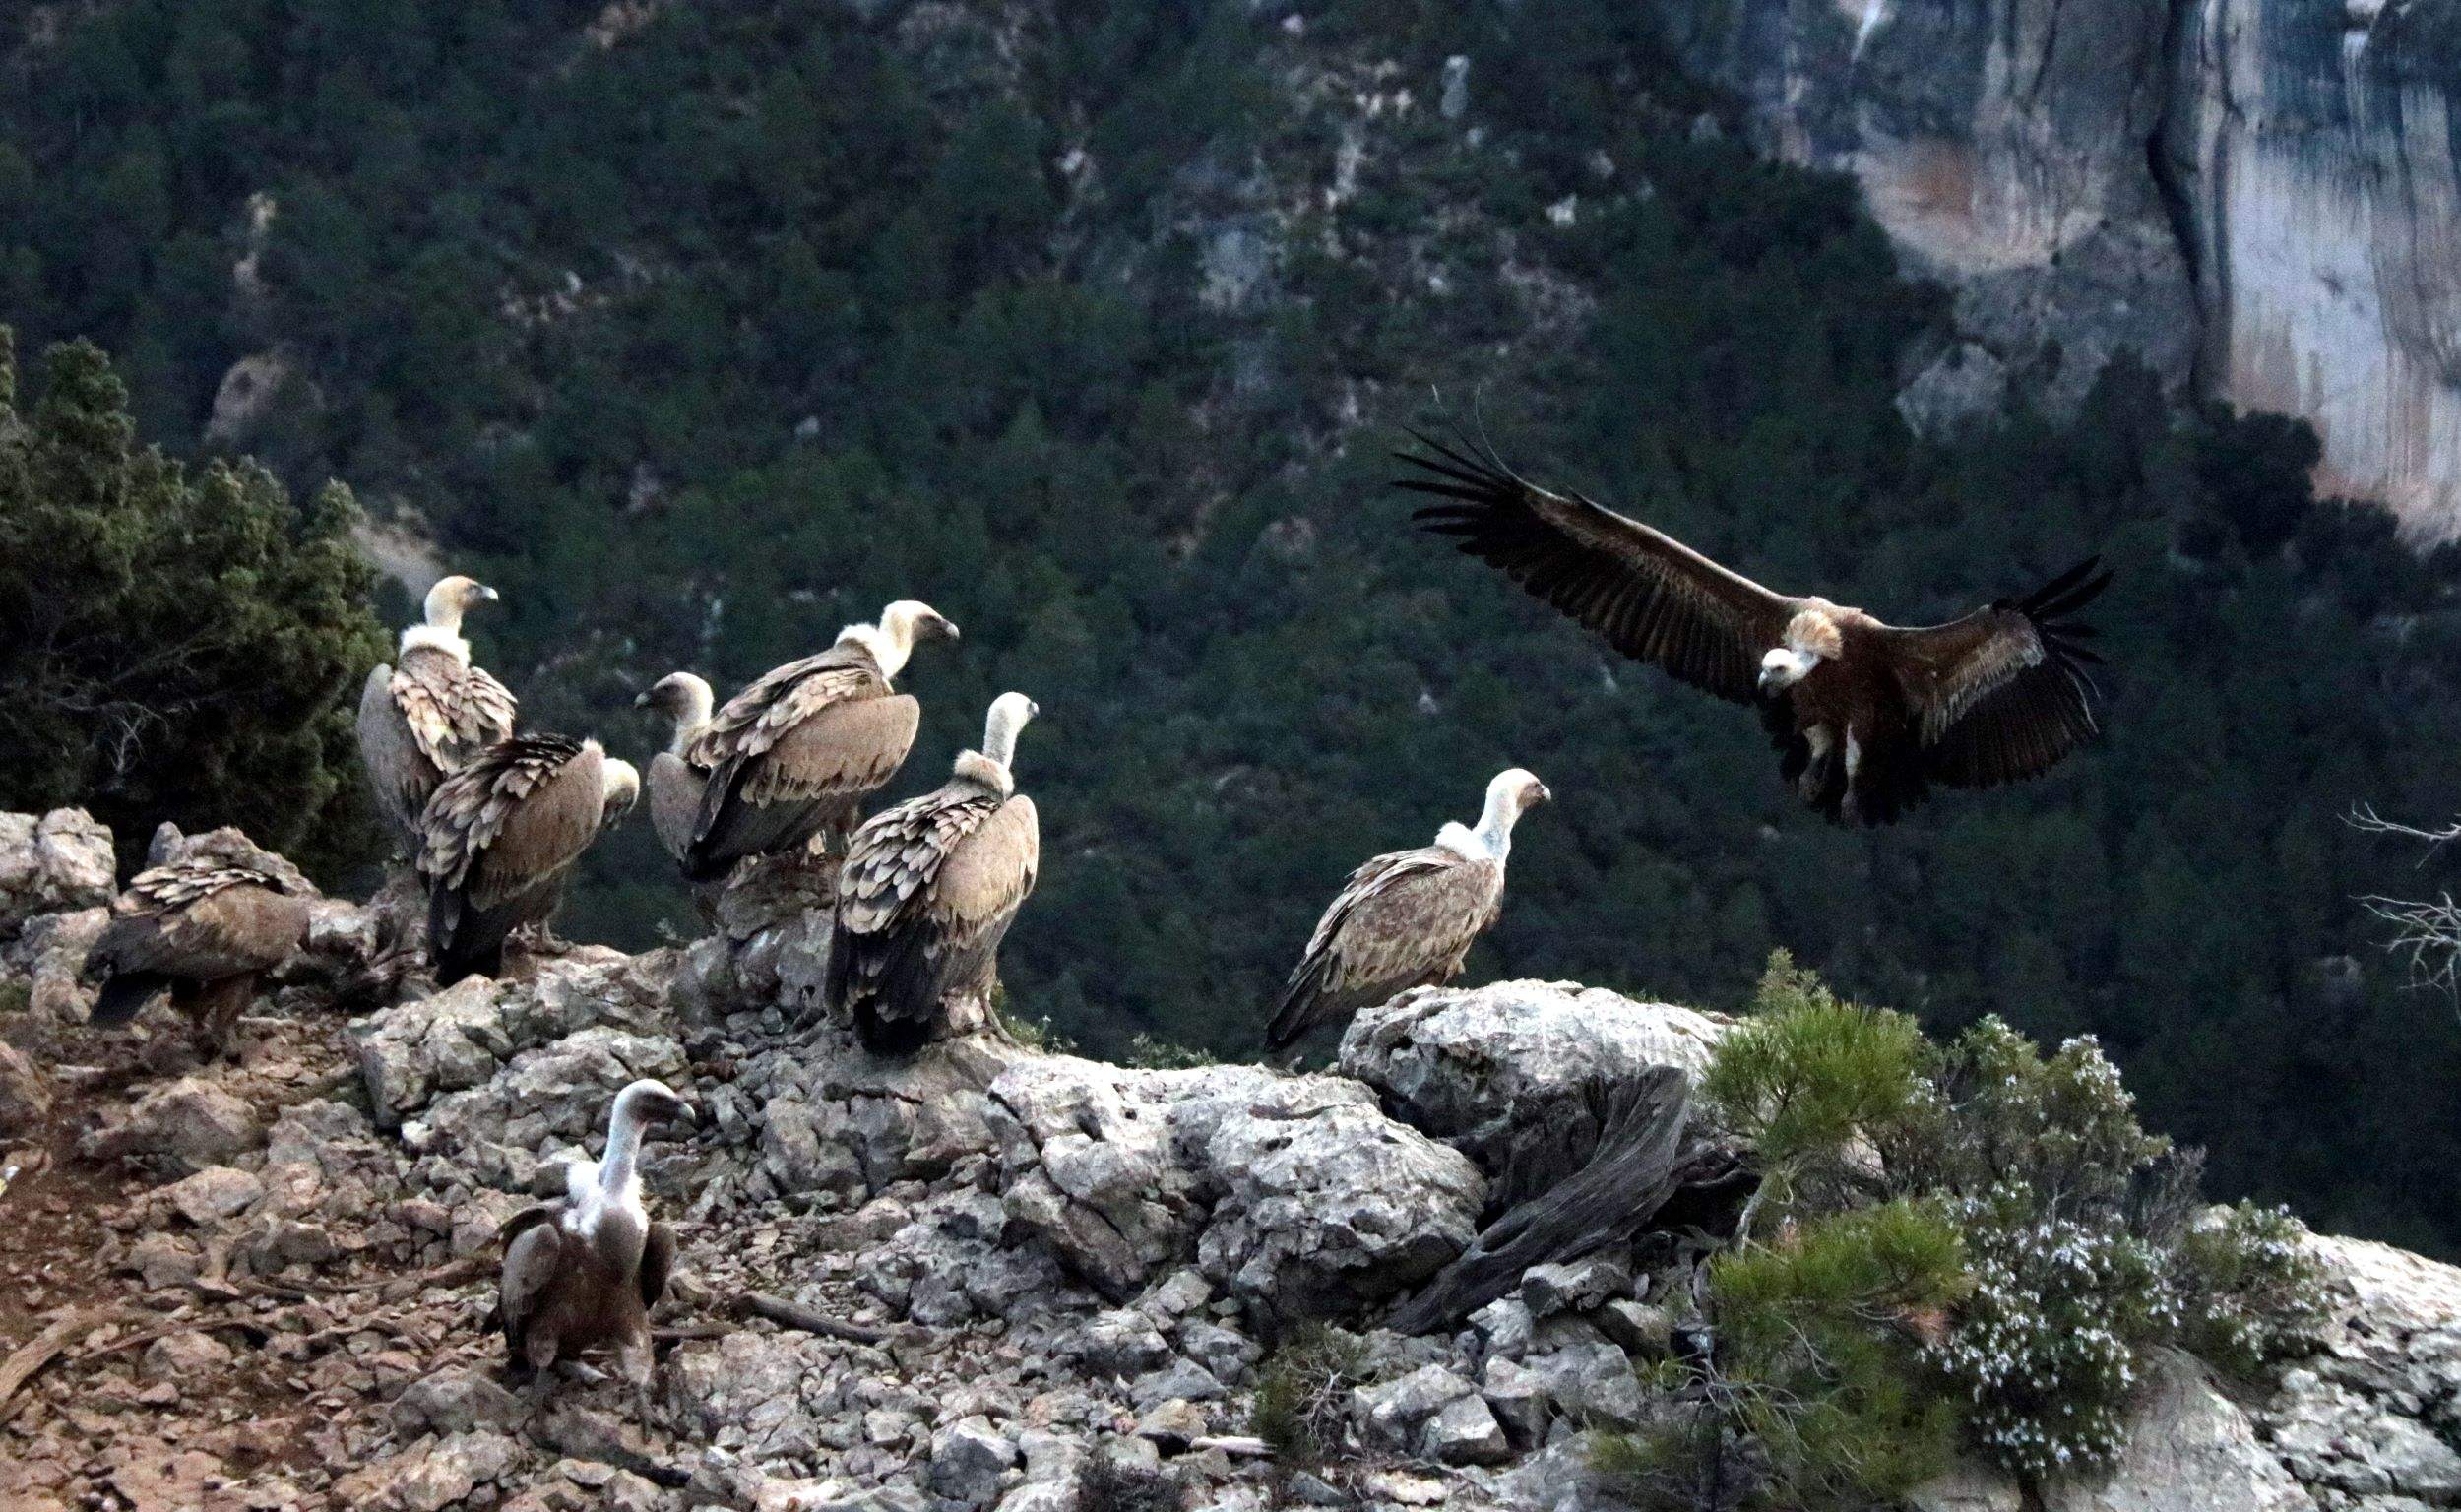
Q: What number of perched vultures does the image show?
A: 8